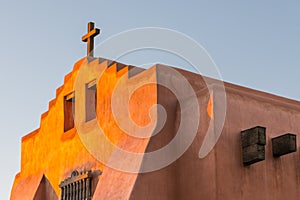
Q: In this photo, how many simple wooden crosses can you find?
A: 1